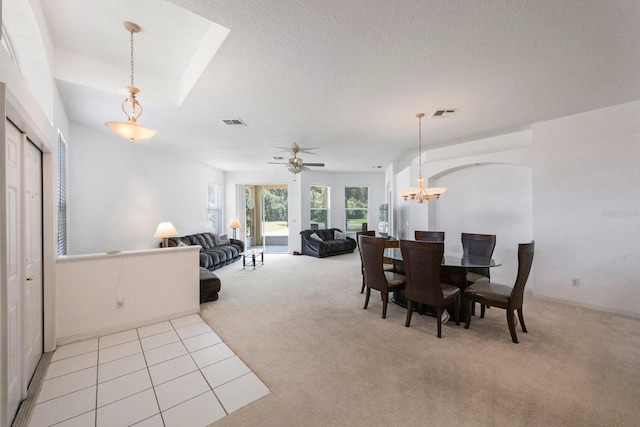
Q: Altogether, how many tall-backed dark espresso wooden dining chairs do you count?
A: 6